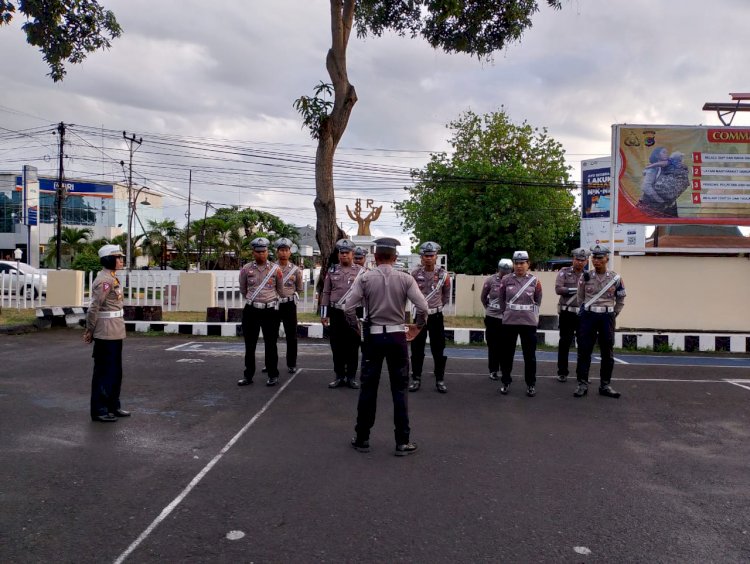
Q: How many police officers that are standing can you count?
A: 11